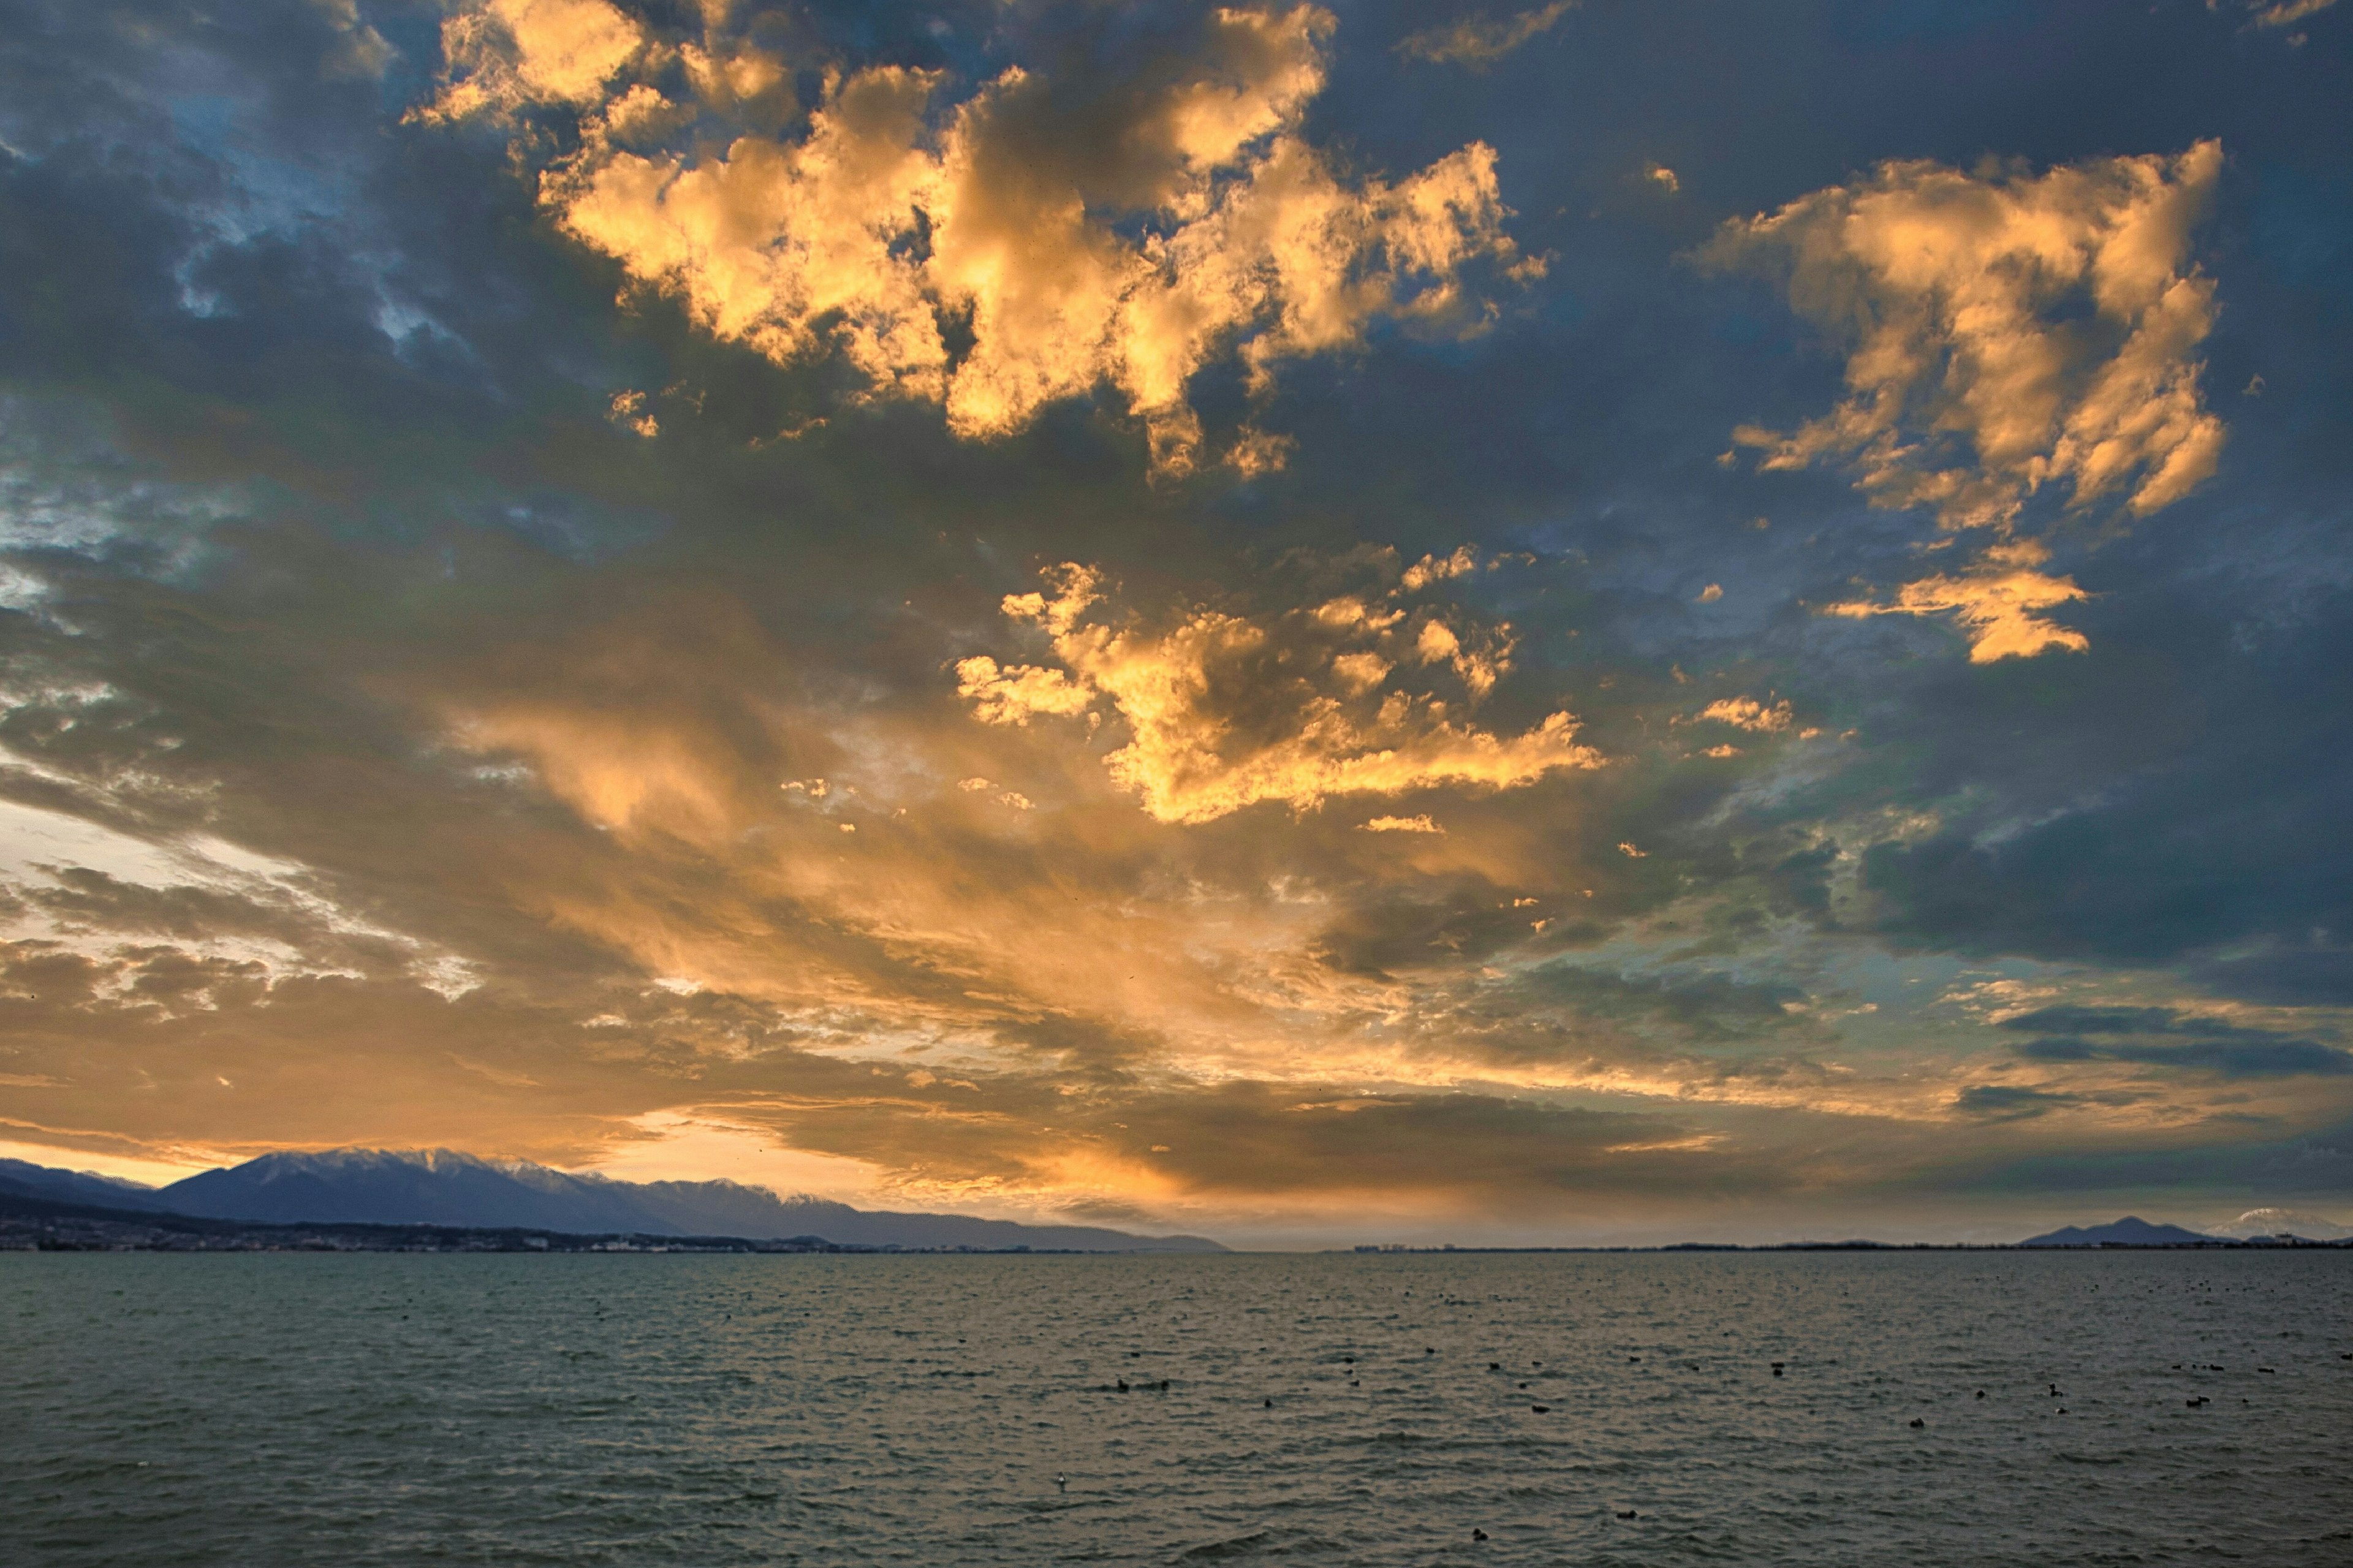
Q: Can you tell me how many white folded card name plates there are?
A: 0